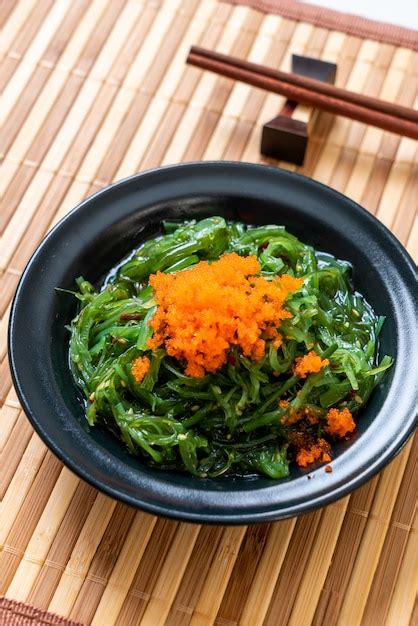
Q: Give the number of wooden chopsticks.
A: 2